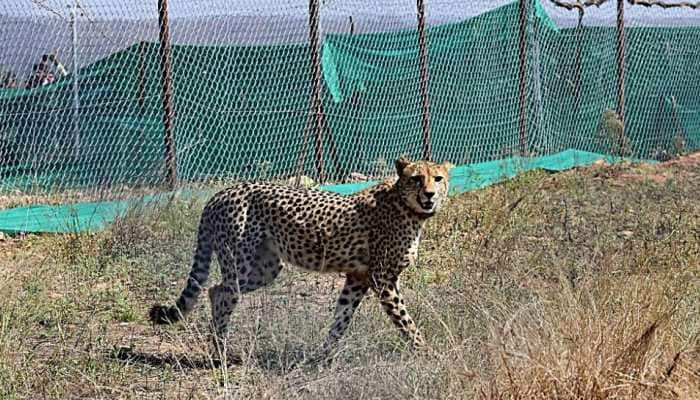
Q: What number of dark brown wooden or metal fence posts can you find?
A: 5